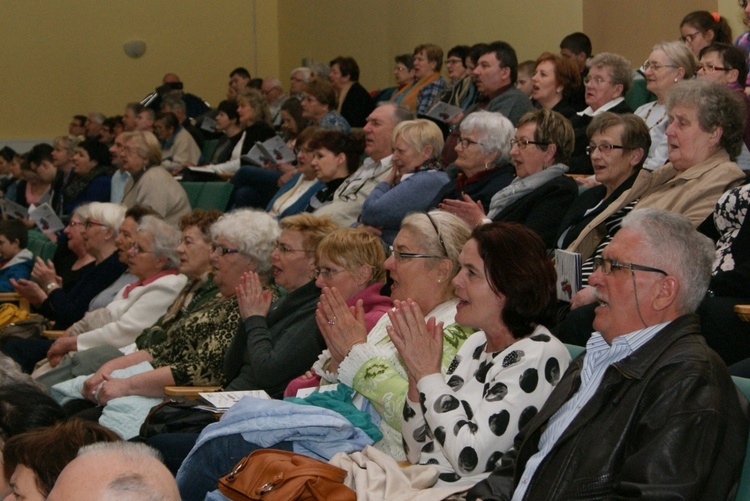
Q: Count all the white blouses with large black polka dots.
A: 1